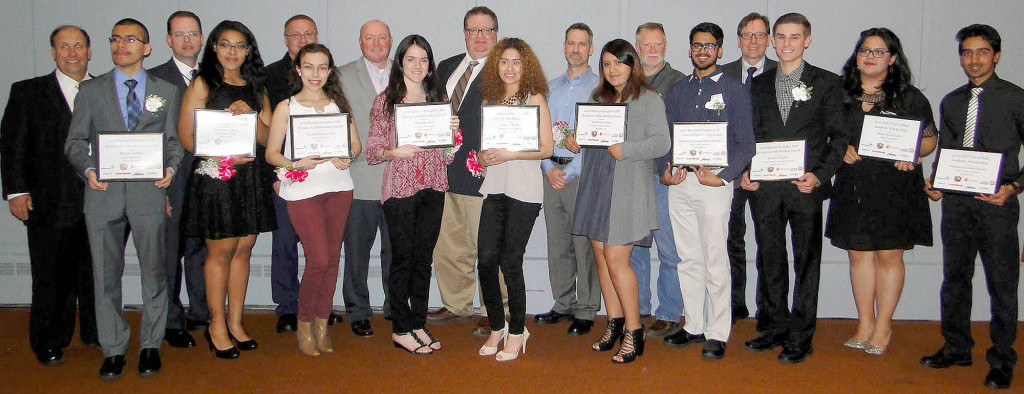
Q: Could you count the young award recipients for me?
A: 10